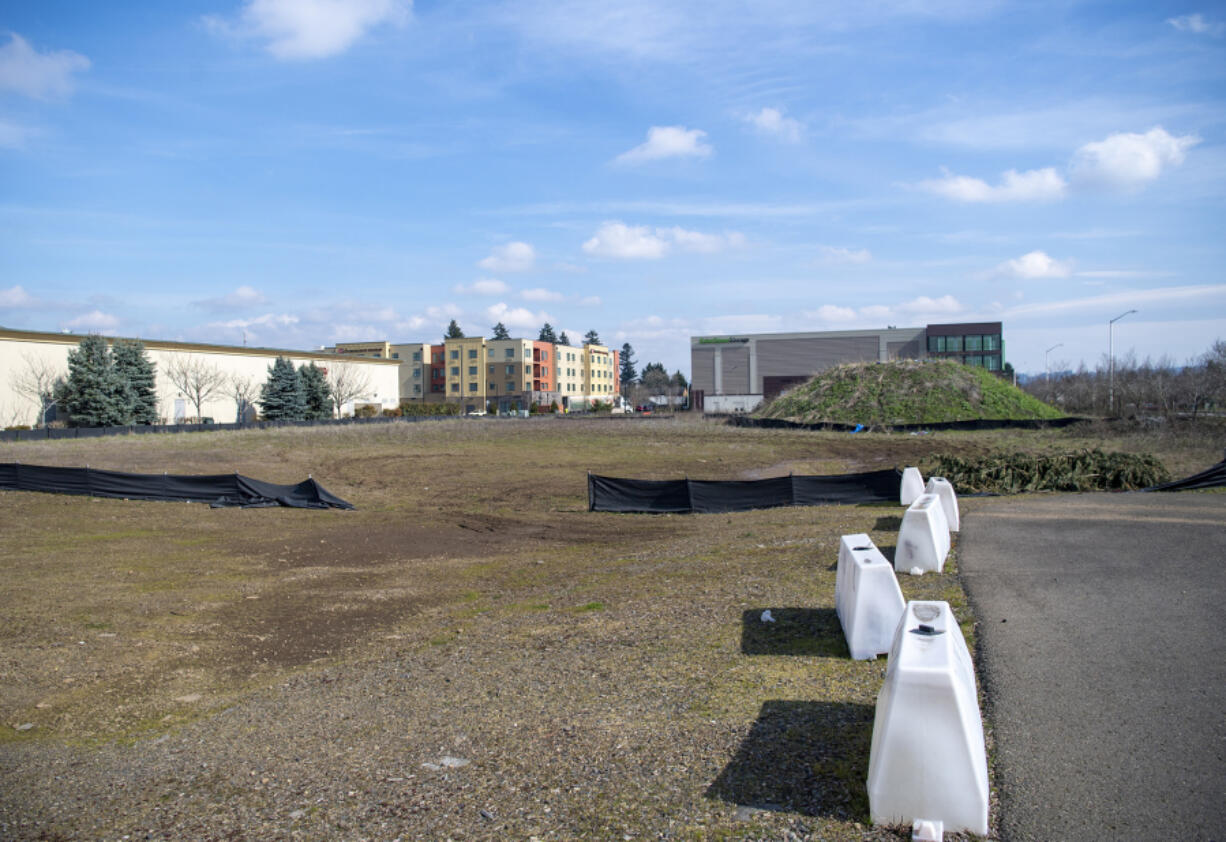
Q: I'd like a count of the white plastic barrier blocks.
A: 5